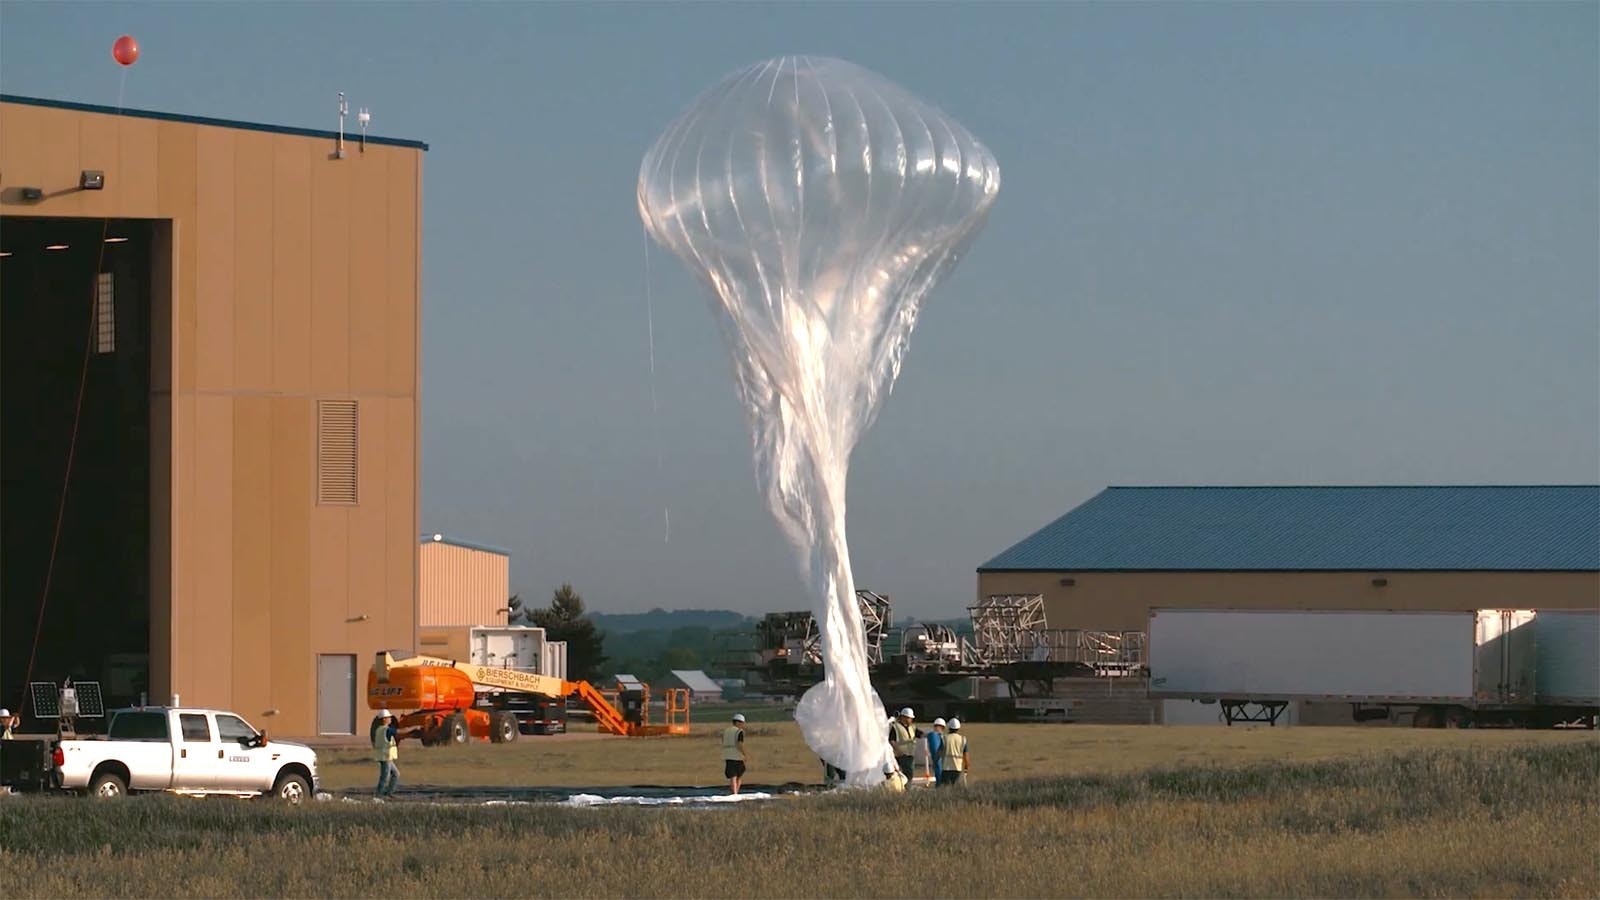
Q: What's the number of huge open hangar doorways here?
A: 1